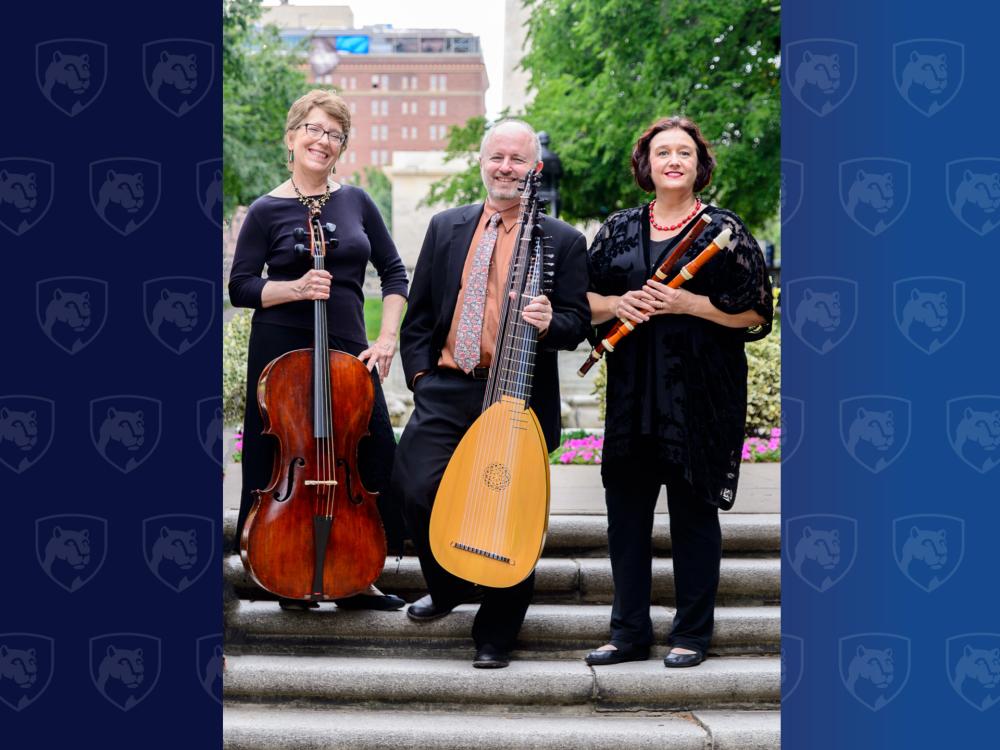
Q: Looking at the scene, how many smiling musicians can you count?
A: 3